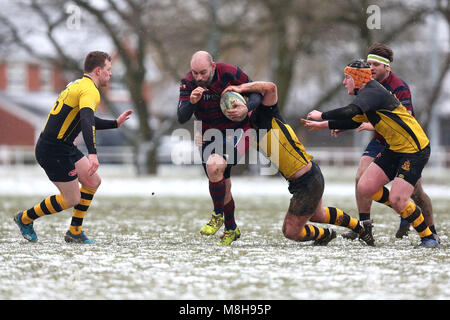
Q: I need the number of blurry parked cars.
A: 2